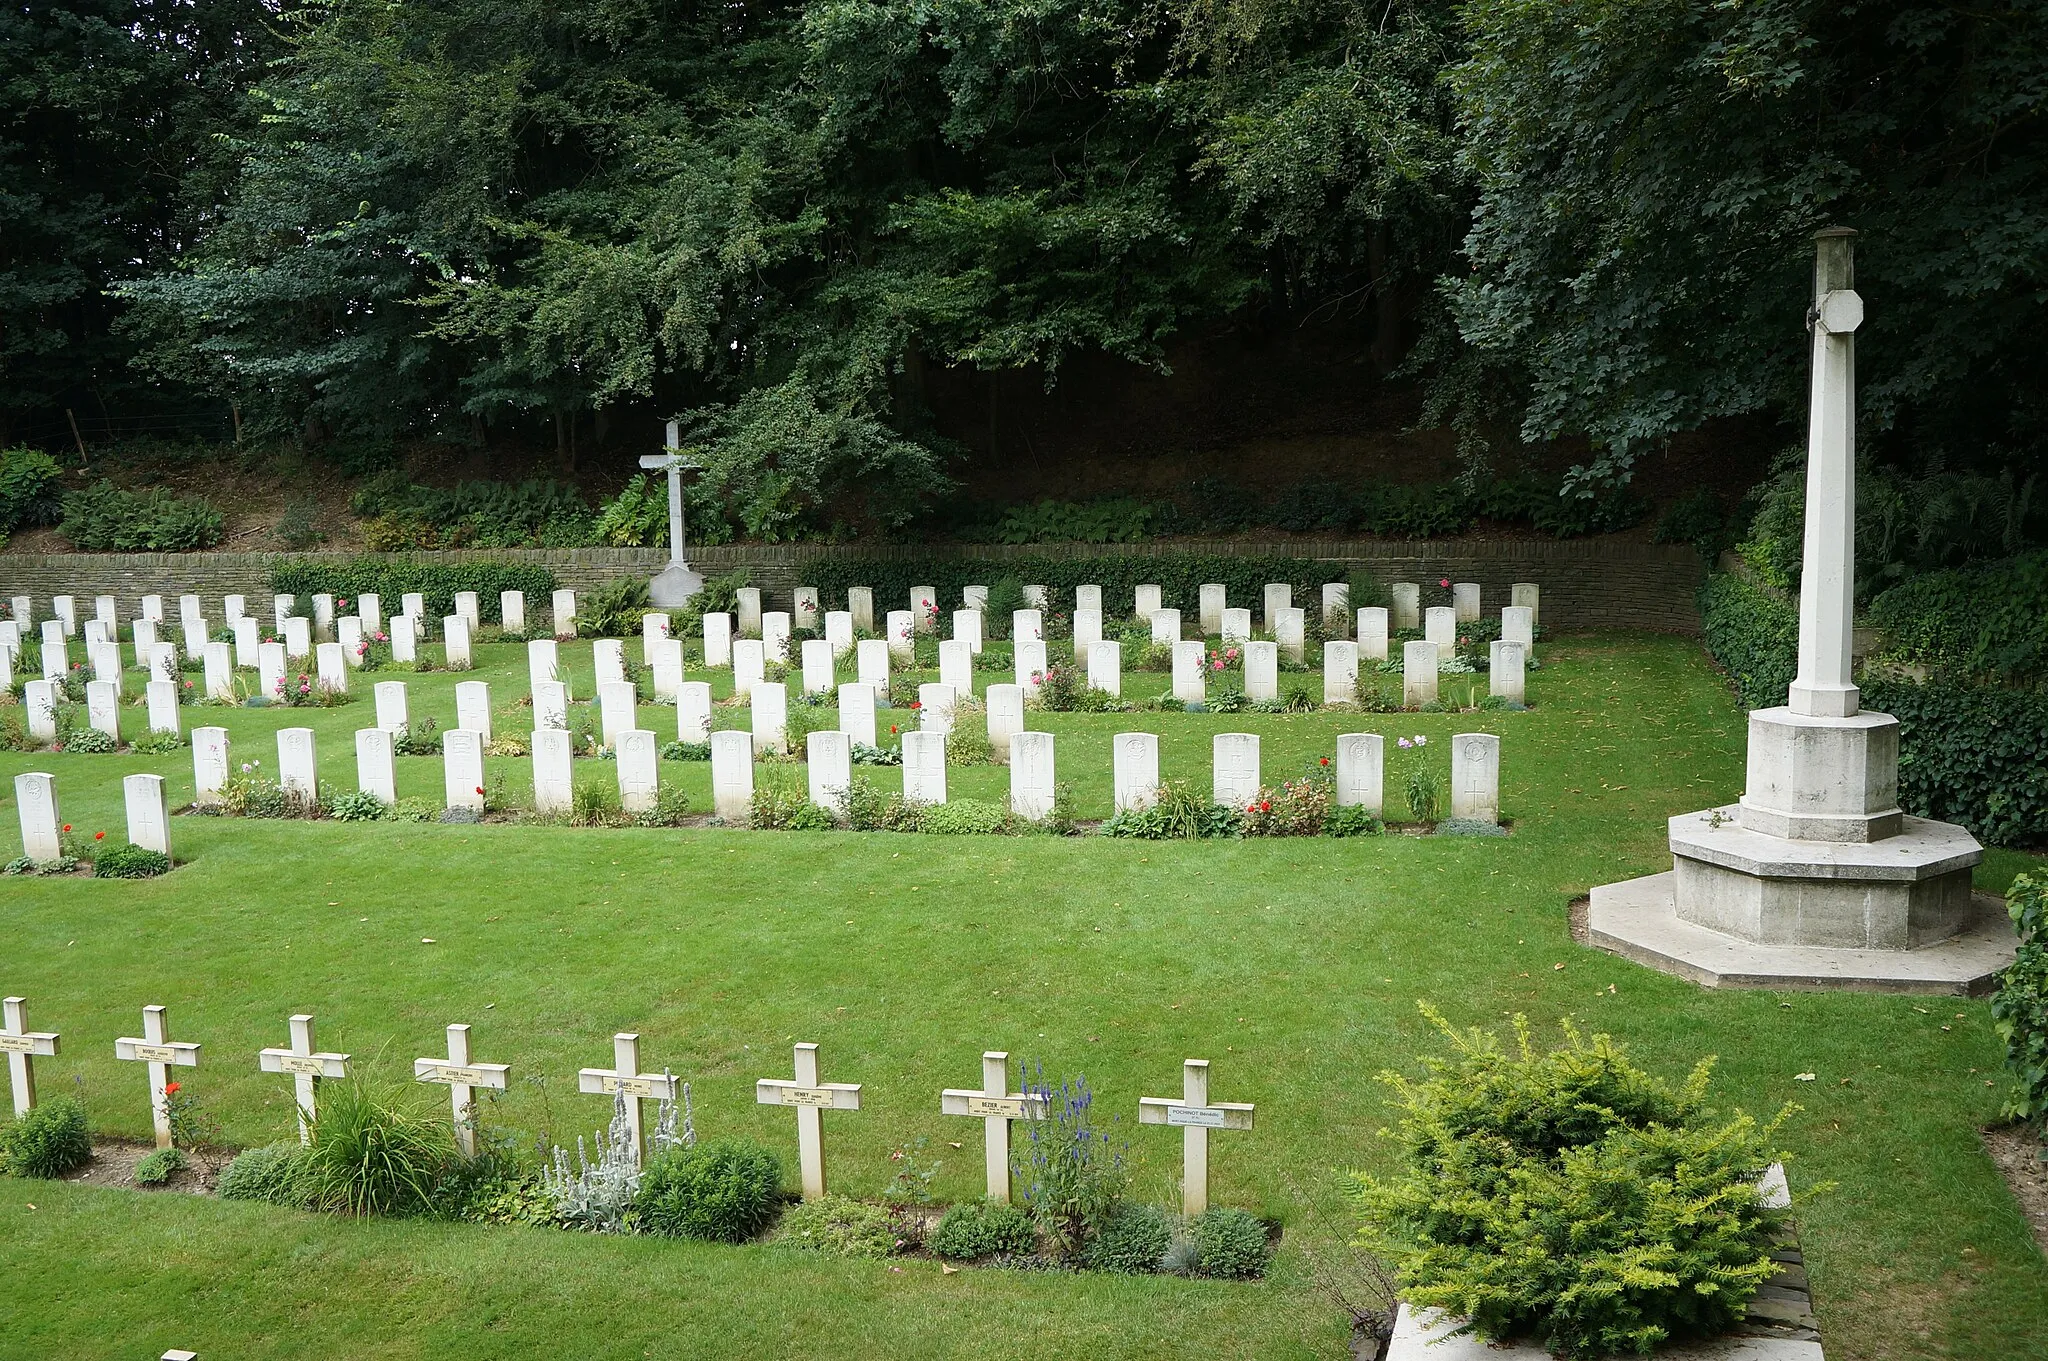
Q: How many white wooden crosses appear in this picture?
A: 8